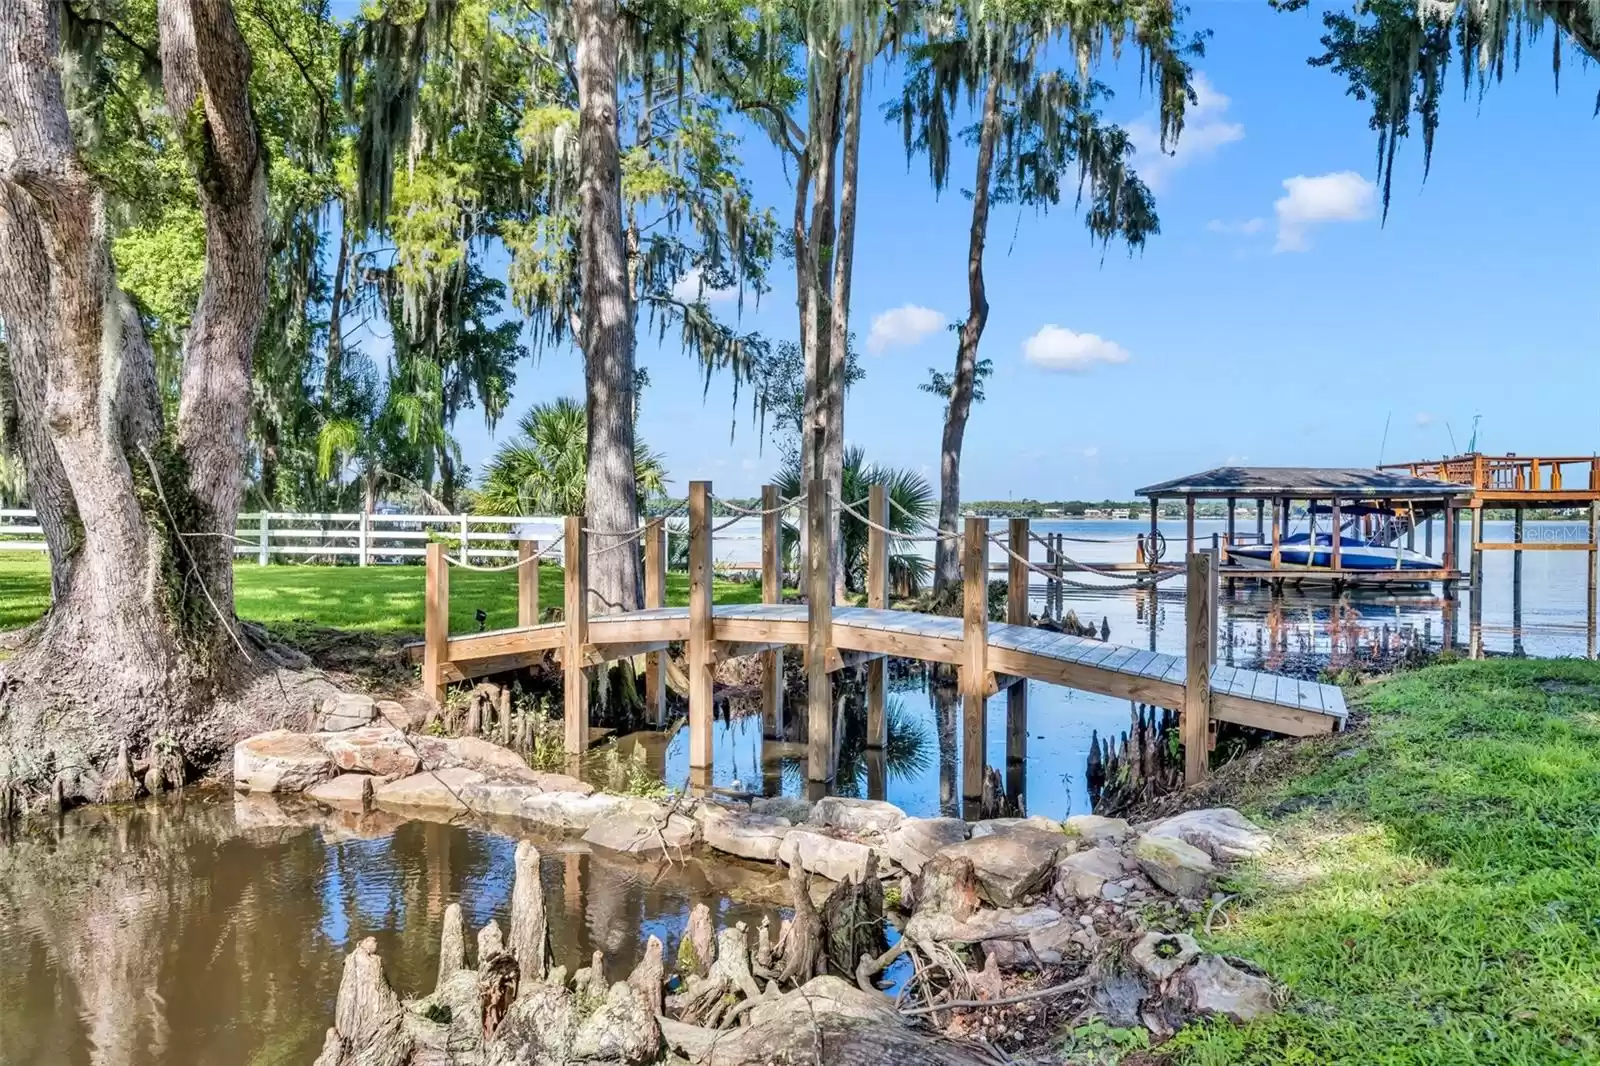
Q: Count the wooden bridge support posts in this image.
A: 12